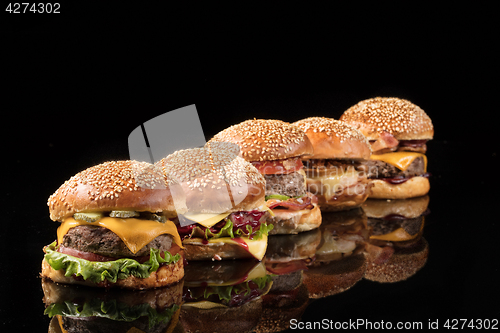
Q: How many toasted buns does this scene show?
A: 5